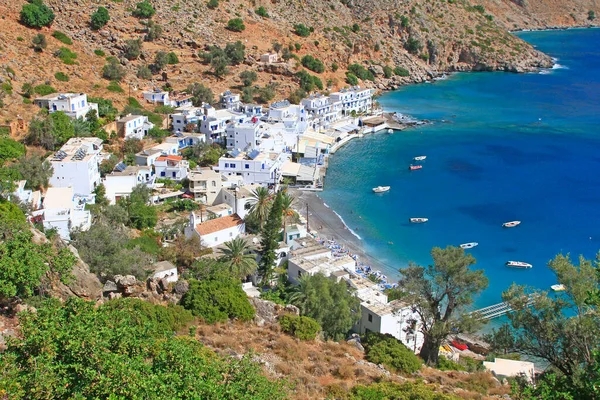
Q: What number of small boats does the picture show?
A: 8